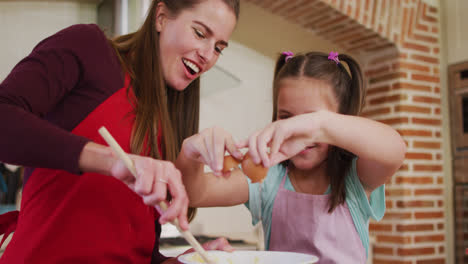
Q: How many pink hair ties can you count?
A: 2